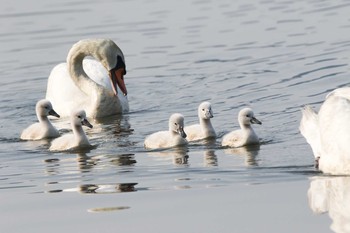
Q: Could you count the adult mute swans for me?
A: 2